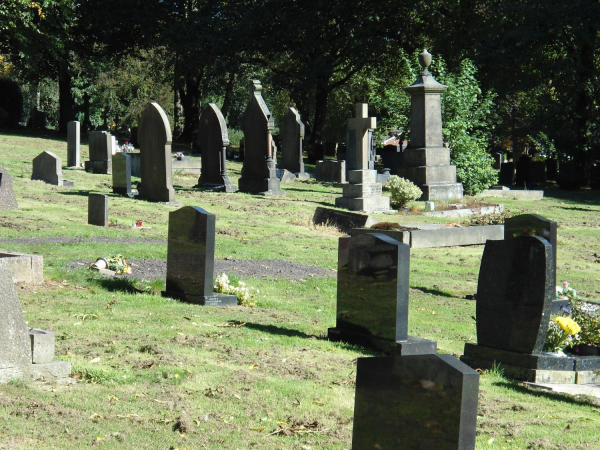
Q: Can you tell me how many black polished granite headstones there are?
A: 5